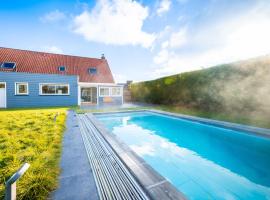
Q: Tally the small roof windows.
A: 3